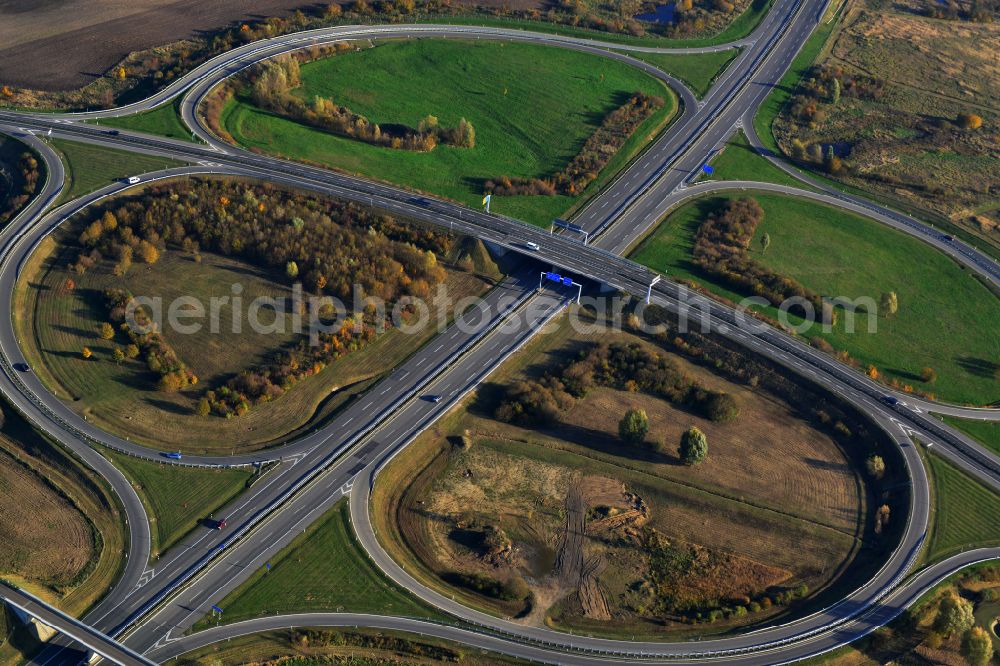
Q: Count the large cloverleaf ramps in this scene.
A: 4